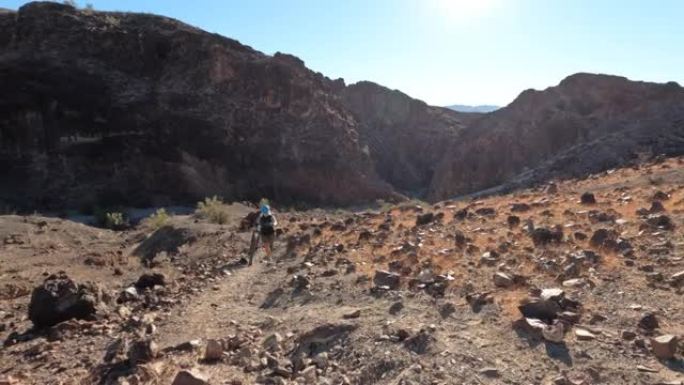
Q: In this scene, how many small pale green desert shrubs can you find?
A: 3